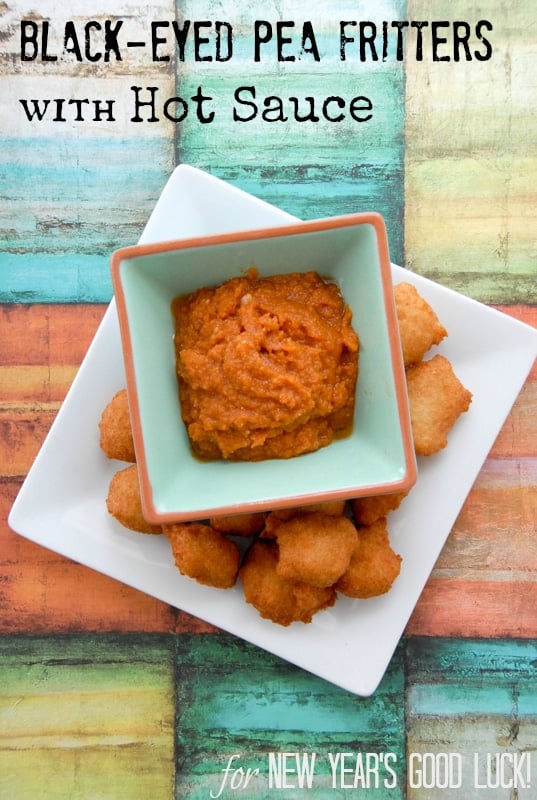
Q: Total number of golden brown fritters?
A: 11